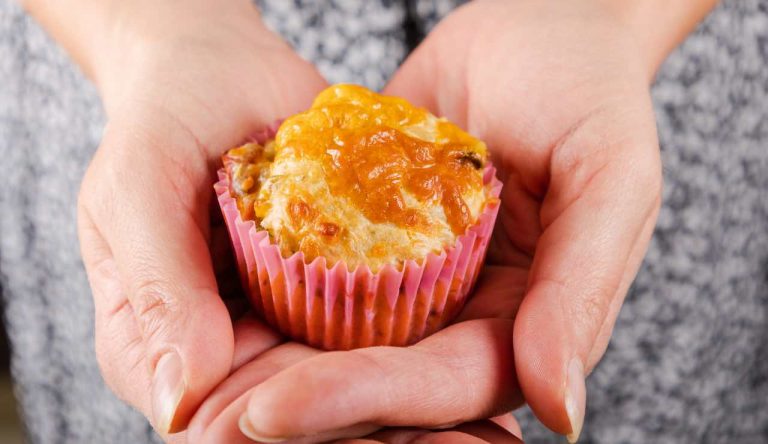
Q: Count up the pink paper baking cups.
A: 1